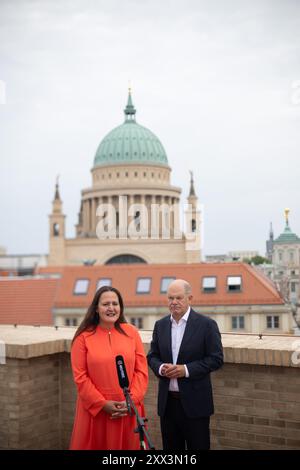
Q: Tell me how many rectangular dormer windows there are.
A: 6